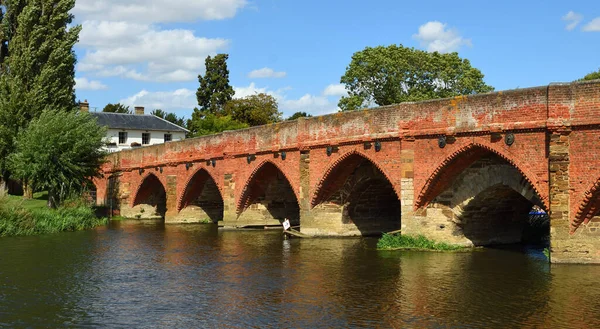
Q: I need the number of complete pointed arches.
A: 5